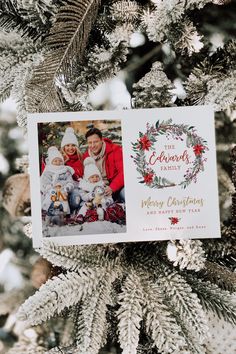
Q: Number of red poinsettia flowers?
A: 4